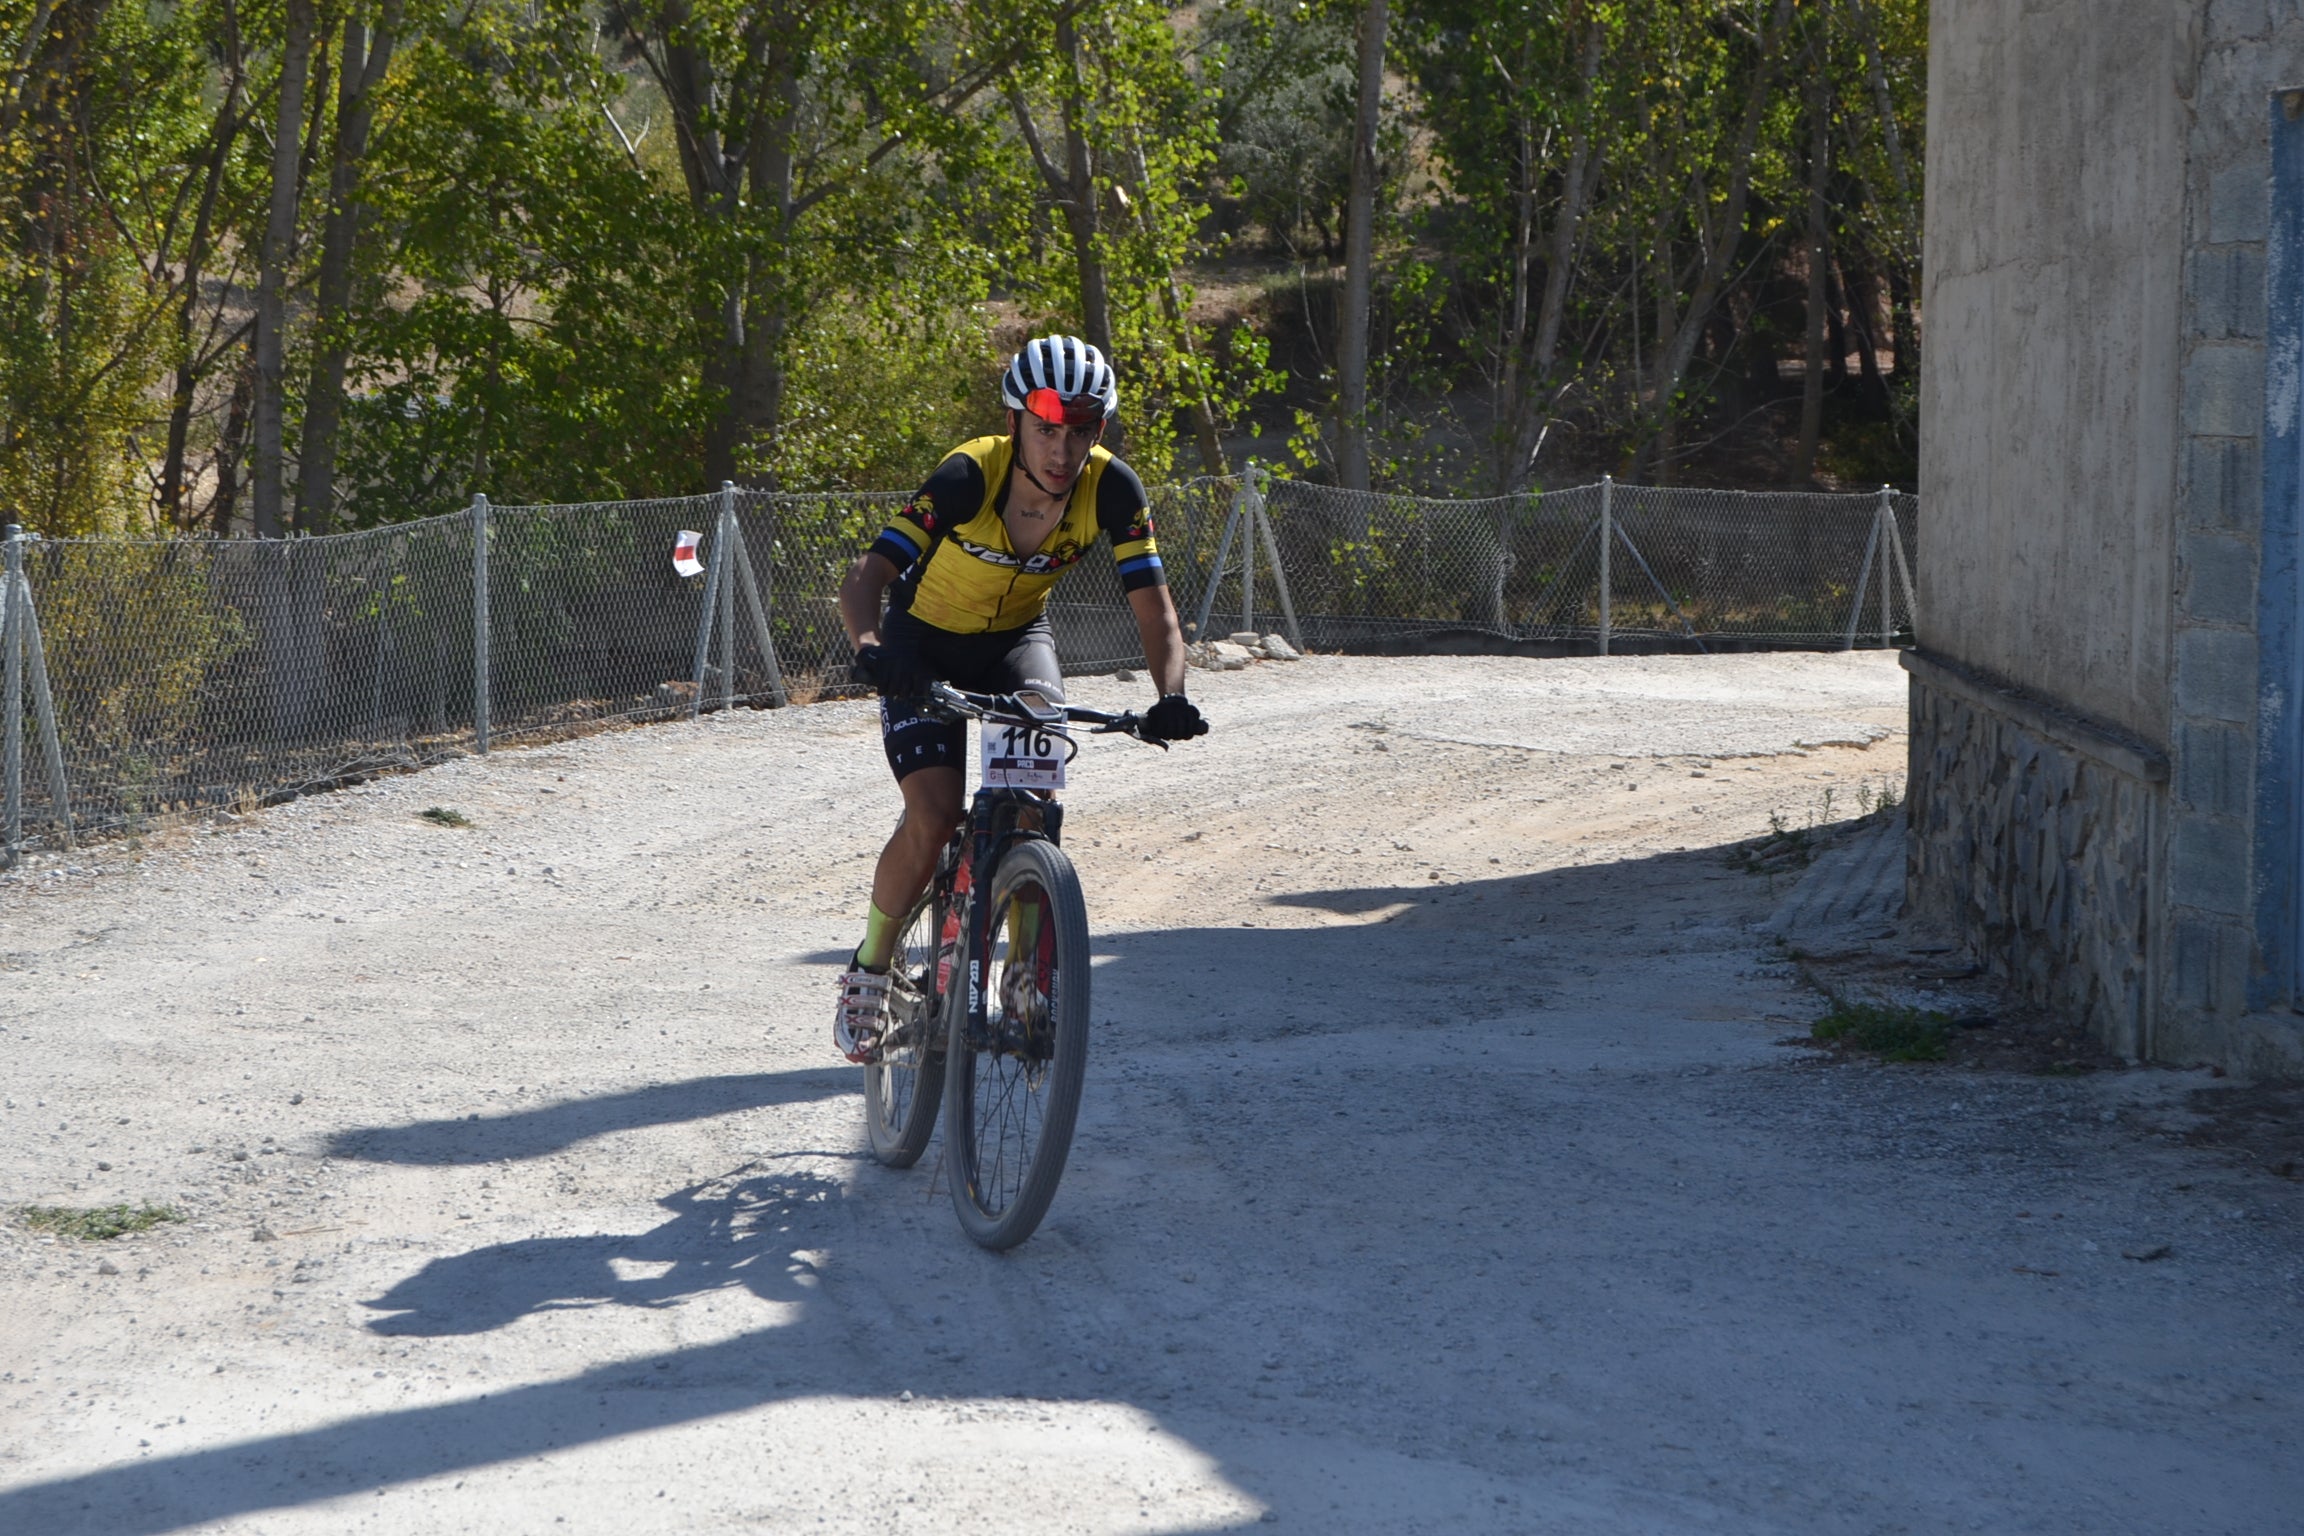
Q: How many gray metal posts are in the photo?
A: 6